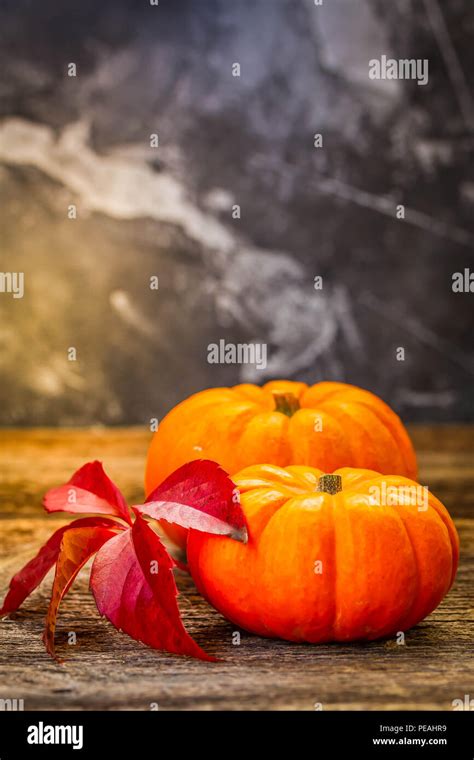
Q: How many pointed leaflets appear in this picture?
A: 5